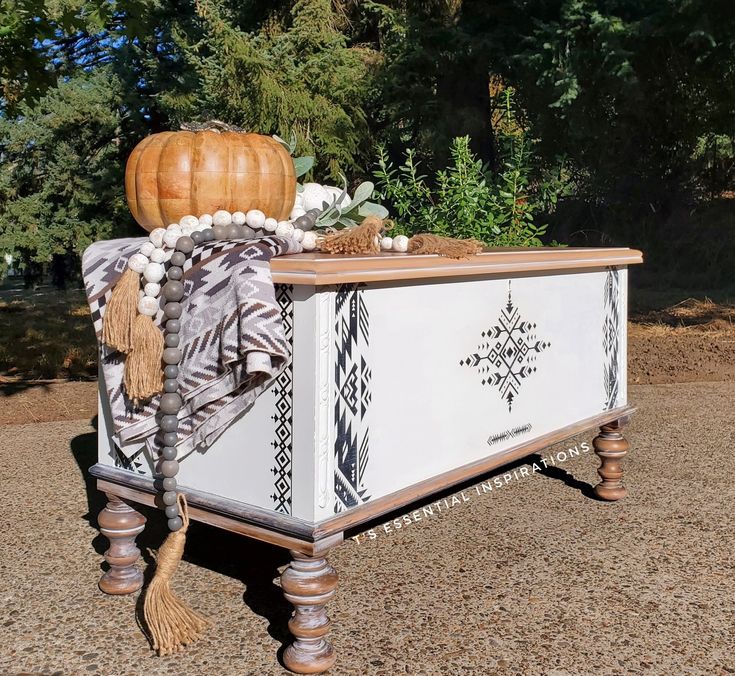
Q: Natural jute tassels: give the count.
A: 5